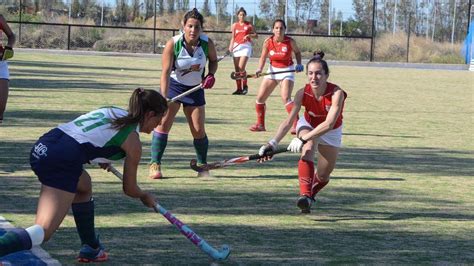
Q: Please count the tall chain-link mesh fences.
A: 1